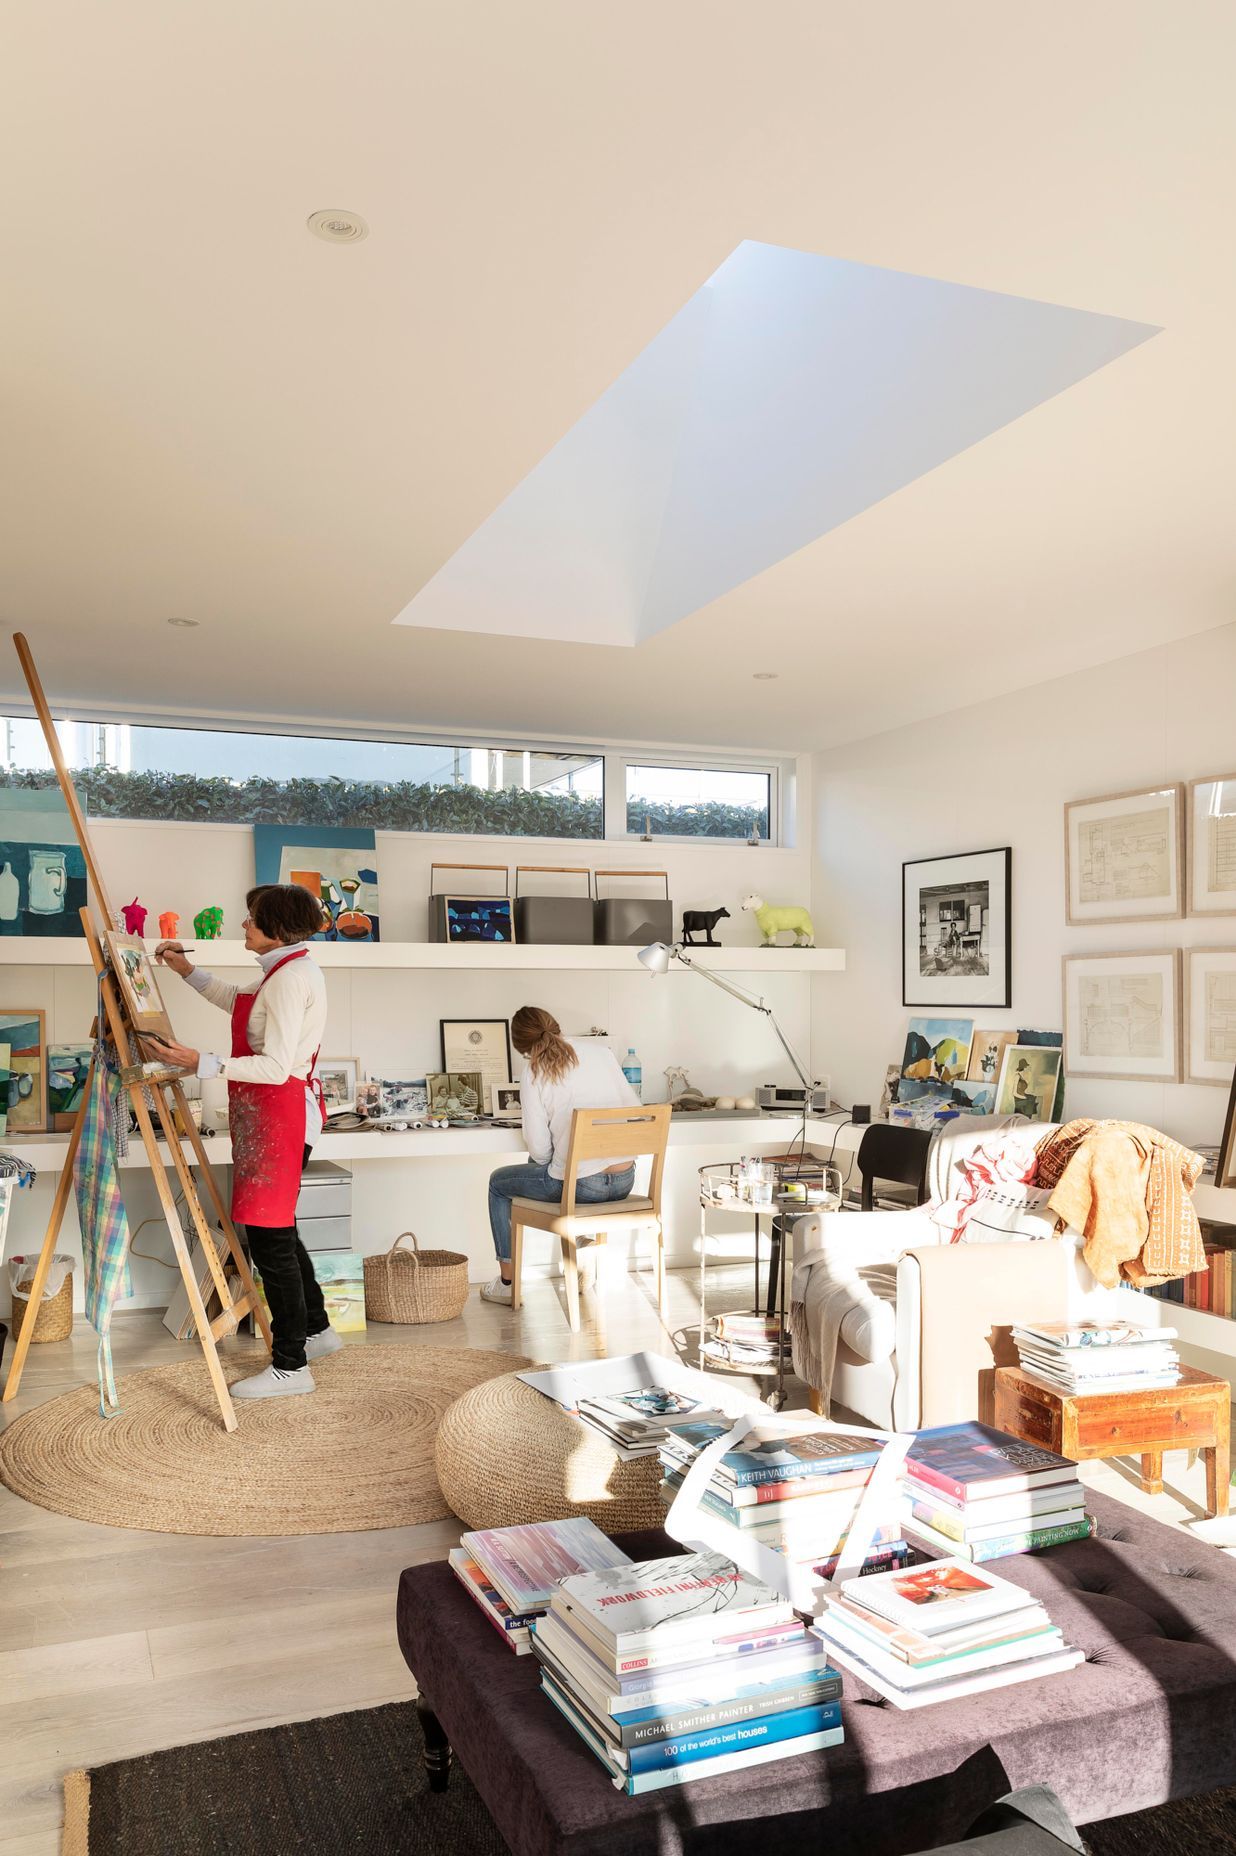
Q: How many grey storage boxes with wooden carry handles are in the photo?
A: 3